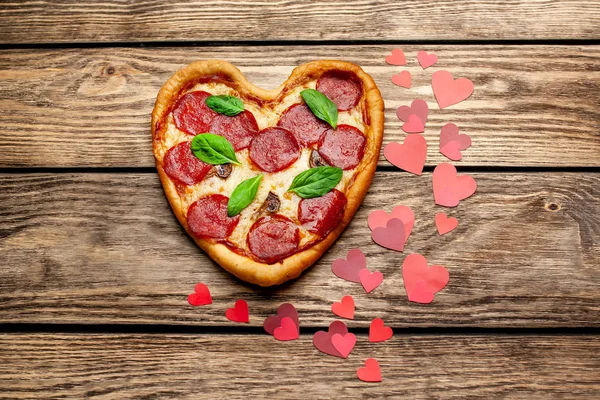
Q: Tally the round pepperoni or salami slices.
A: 10